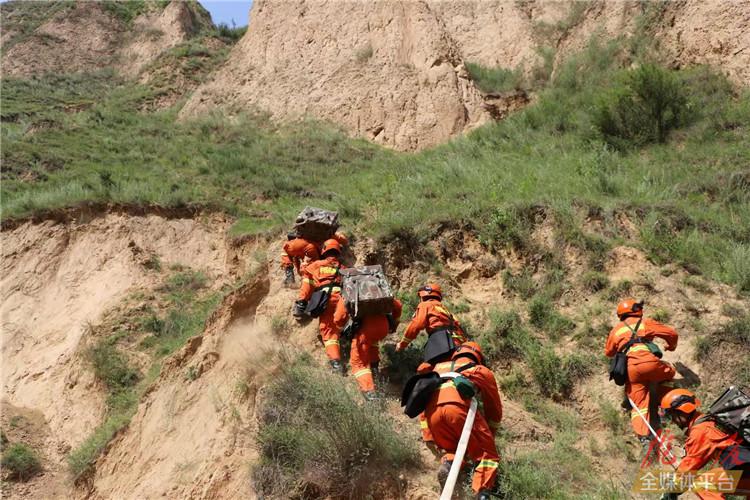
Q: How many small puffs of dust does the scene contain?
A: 1